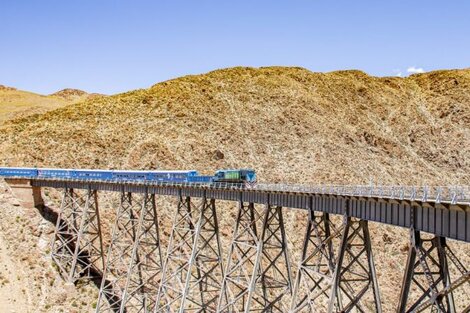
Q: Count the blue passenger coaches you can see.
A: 5